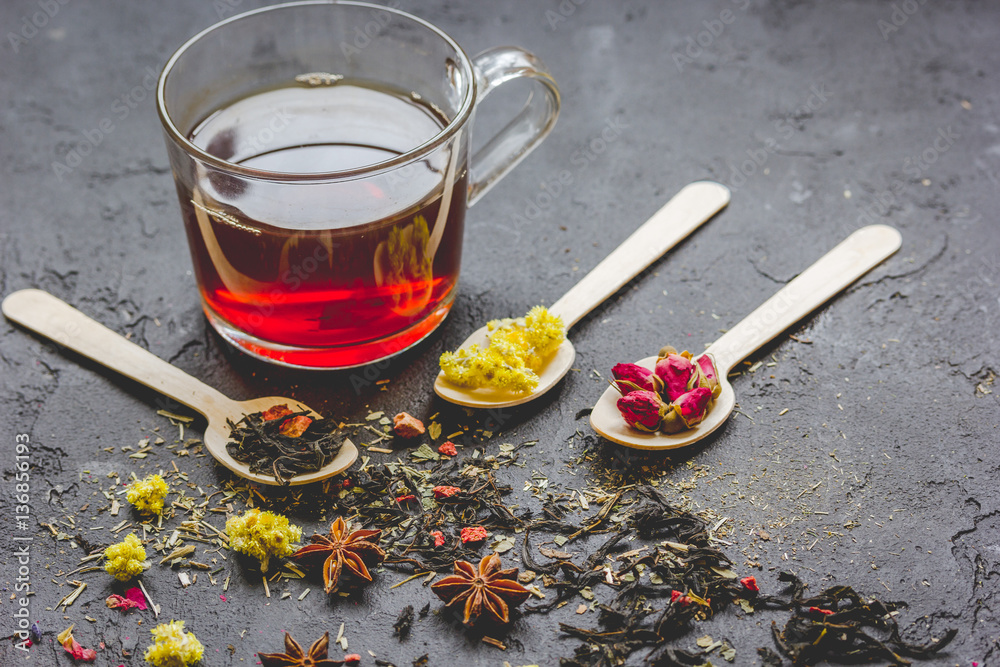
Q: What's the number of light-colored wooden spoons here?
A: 3